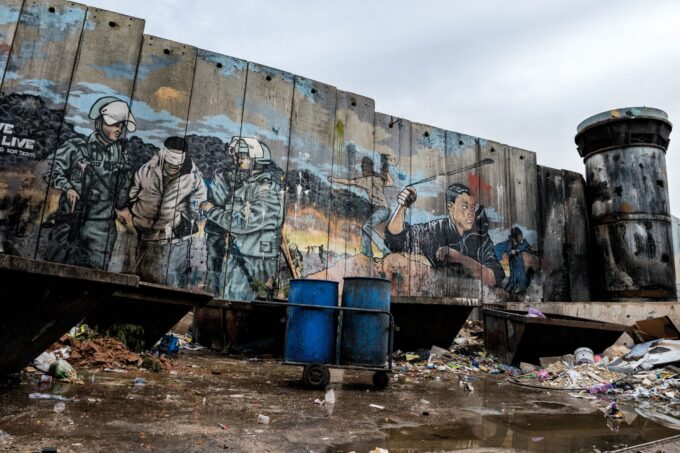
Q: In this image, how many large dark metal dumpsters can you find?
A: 5